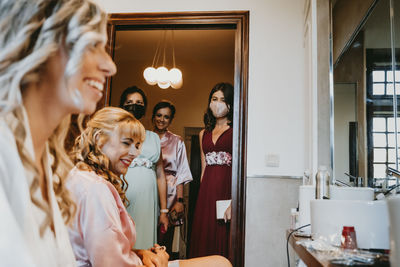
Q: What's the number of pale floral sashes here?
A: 2